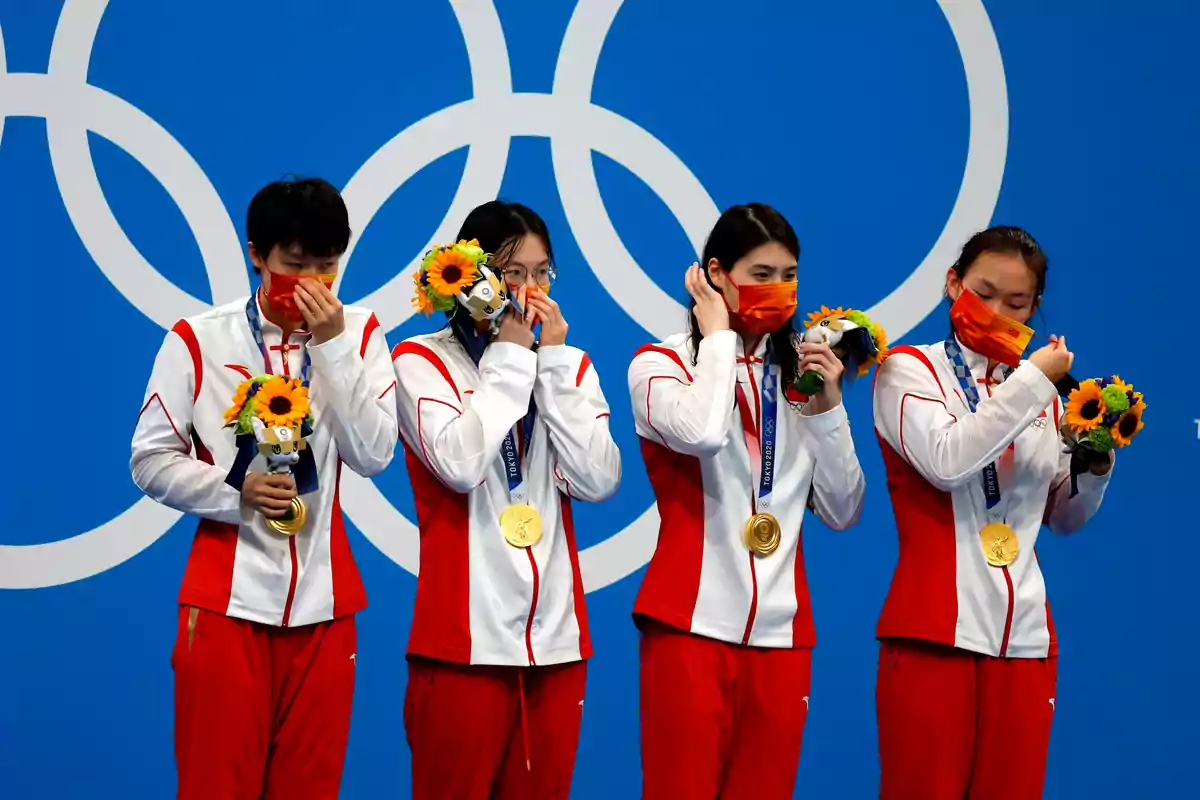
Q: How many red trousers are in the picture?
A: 4